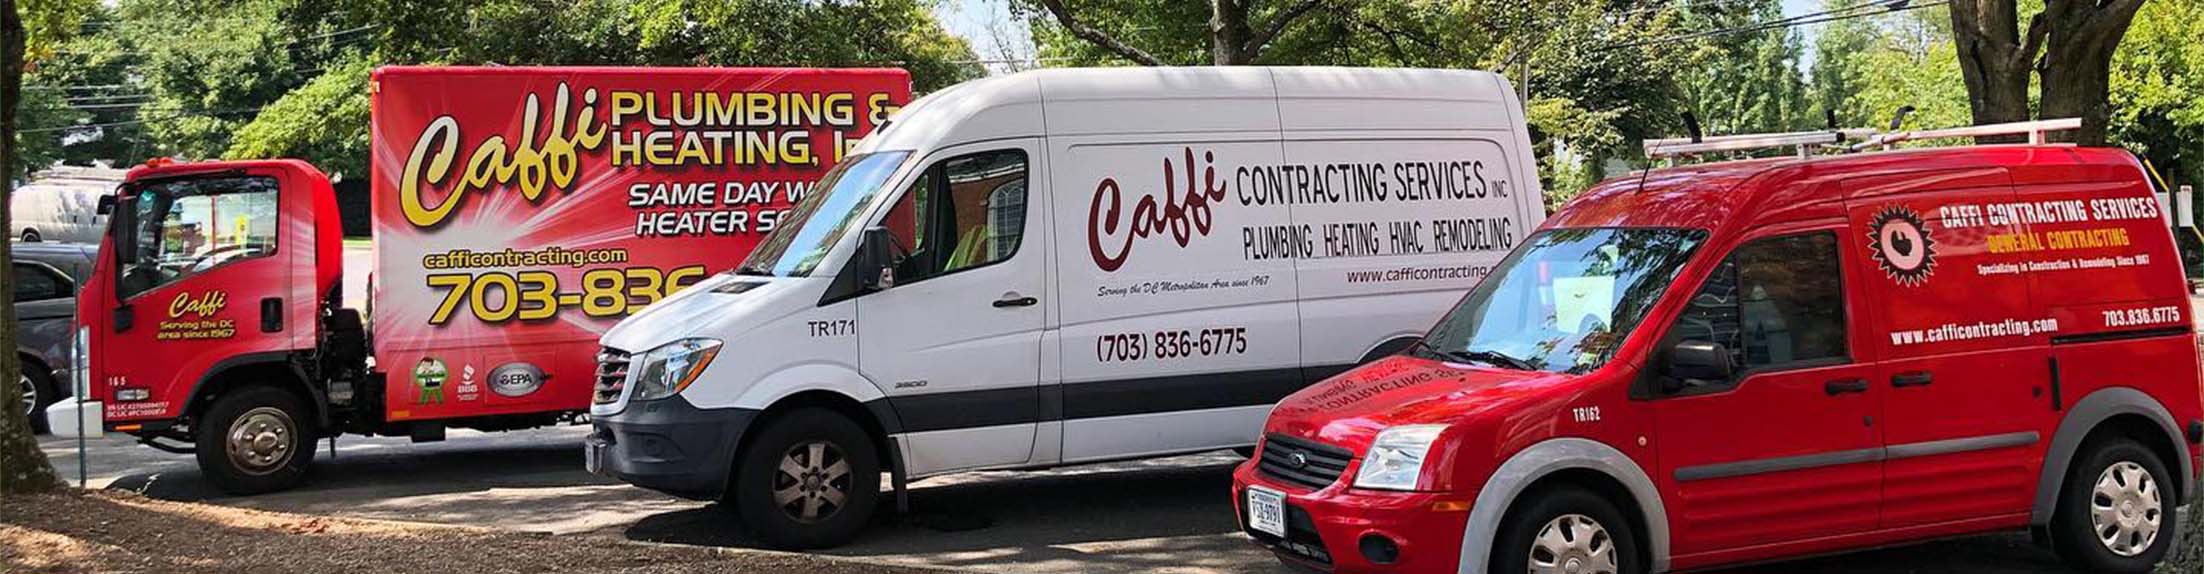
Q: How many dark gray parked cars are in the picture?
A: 1